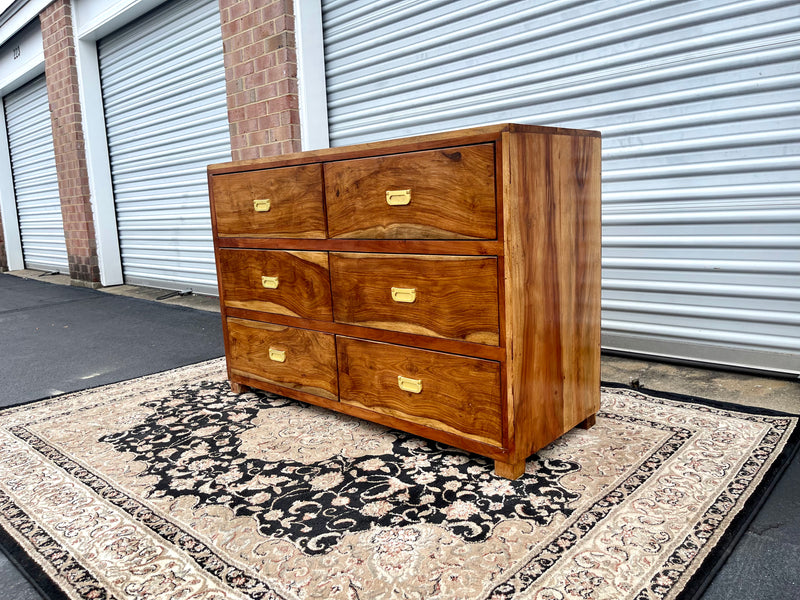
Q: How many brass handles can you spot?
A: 6